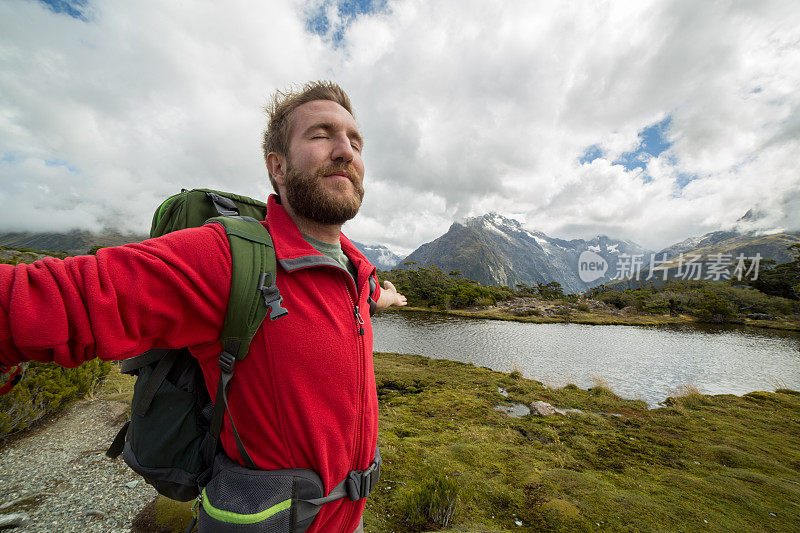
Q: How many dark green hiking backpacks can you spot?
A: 1